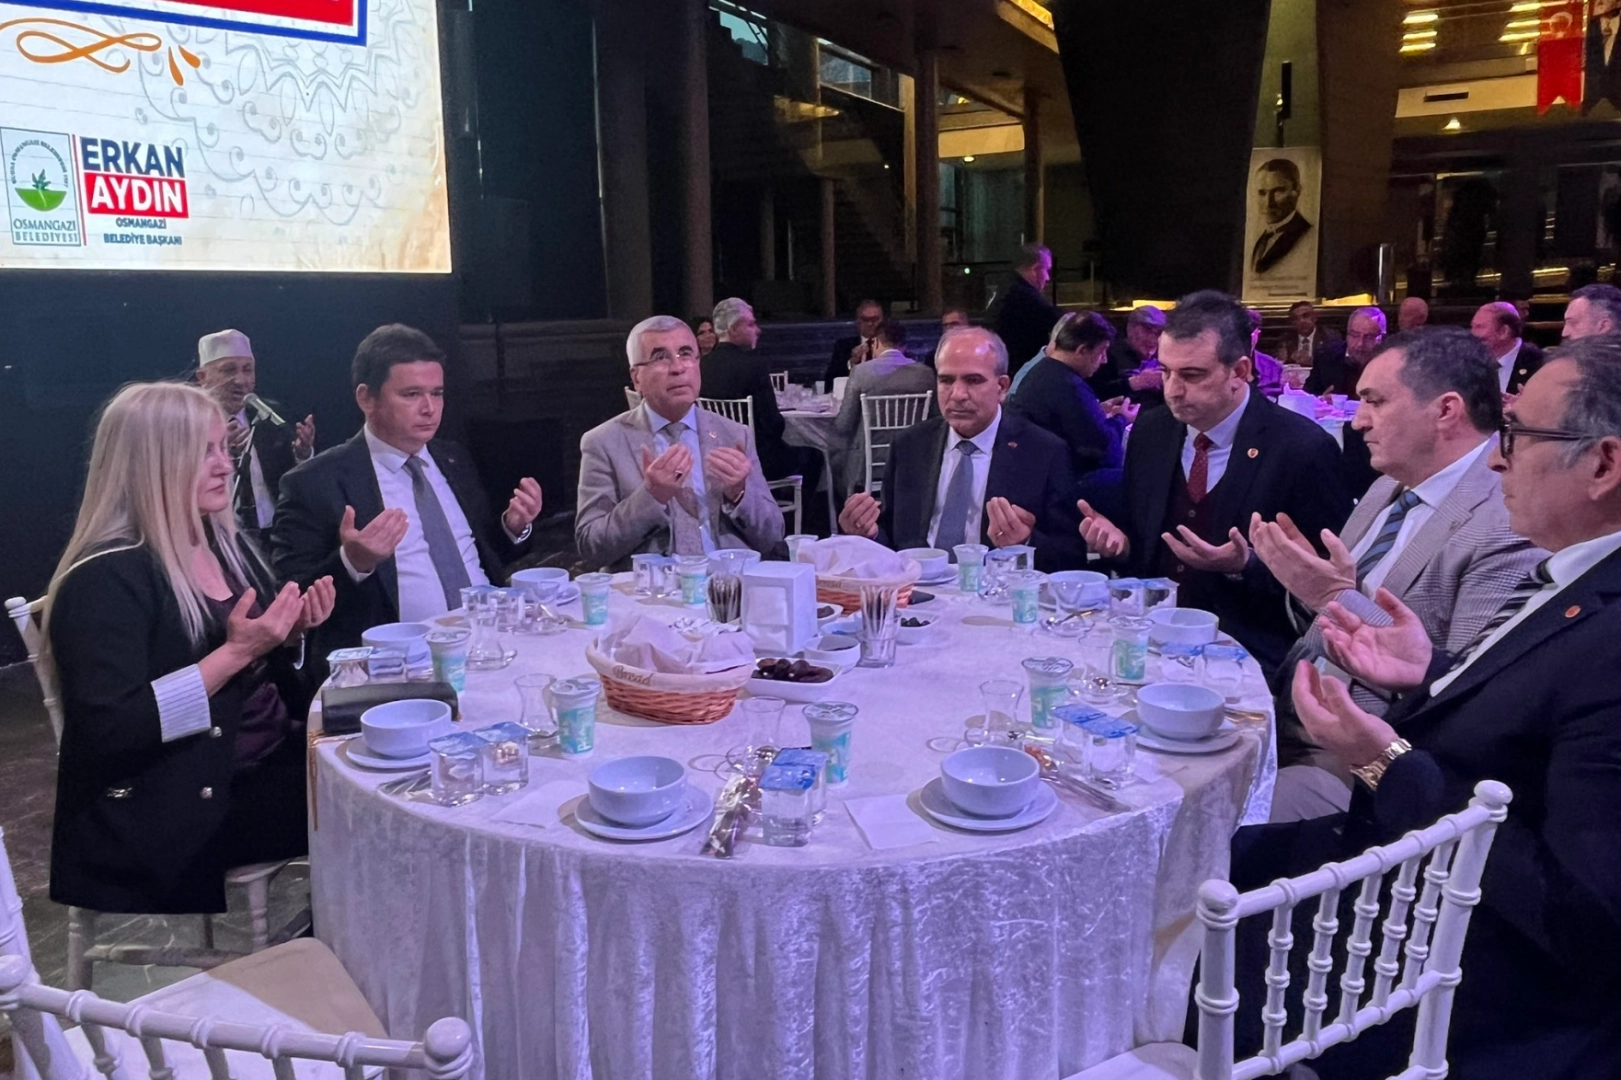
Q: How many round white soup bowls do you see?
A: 10